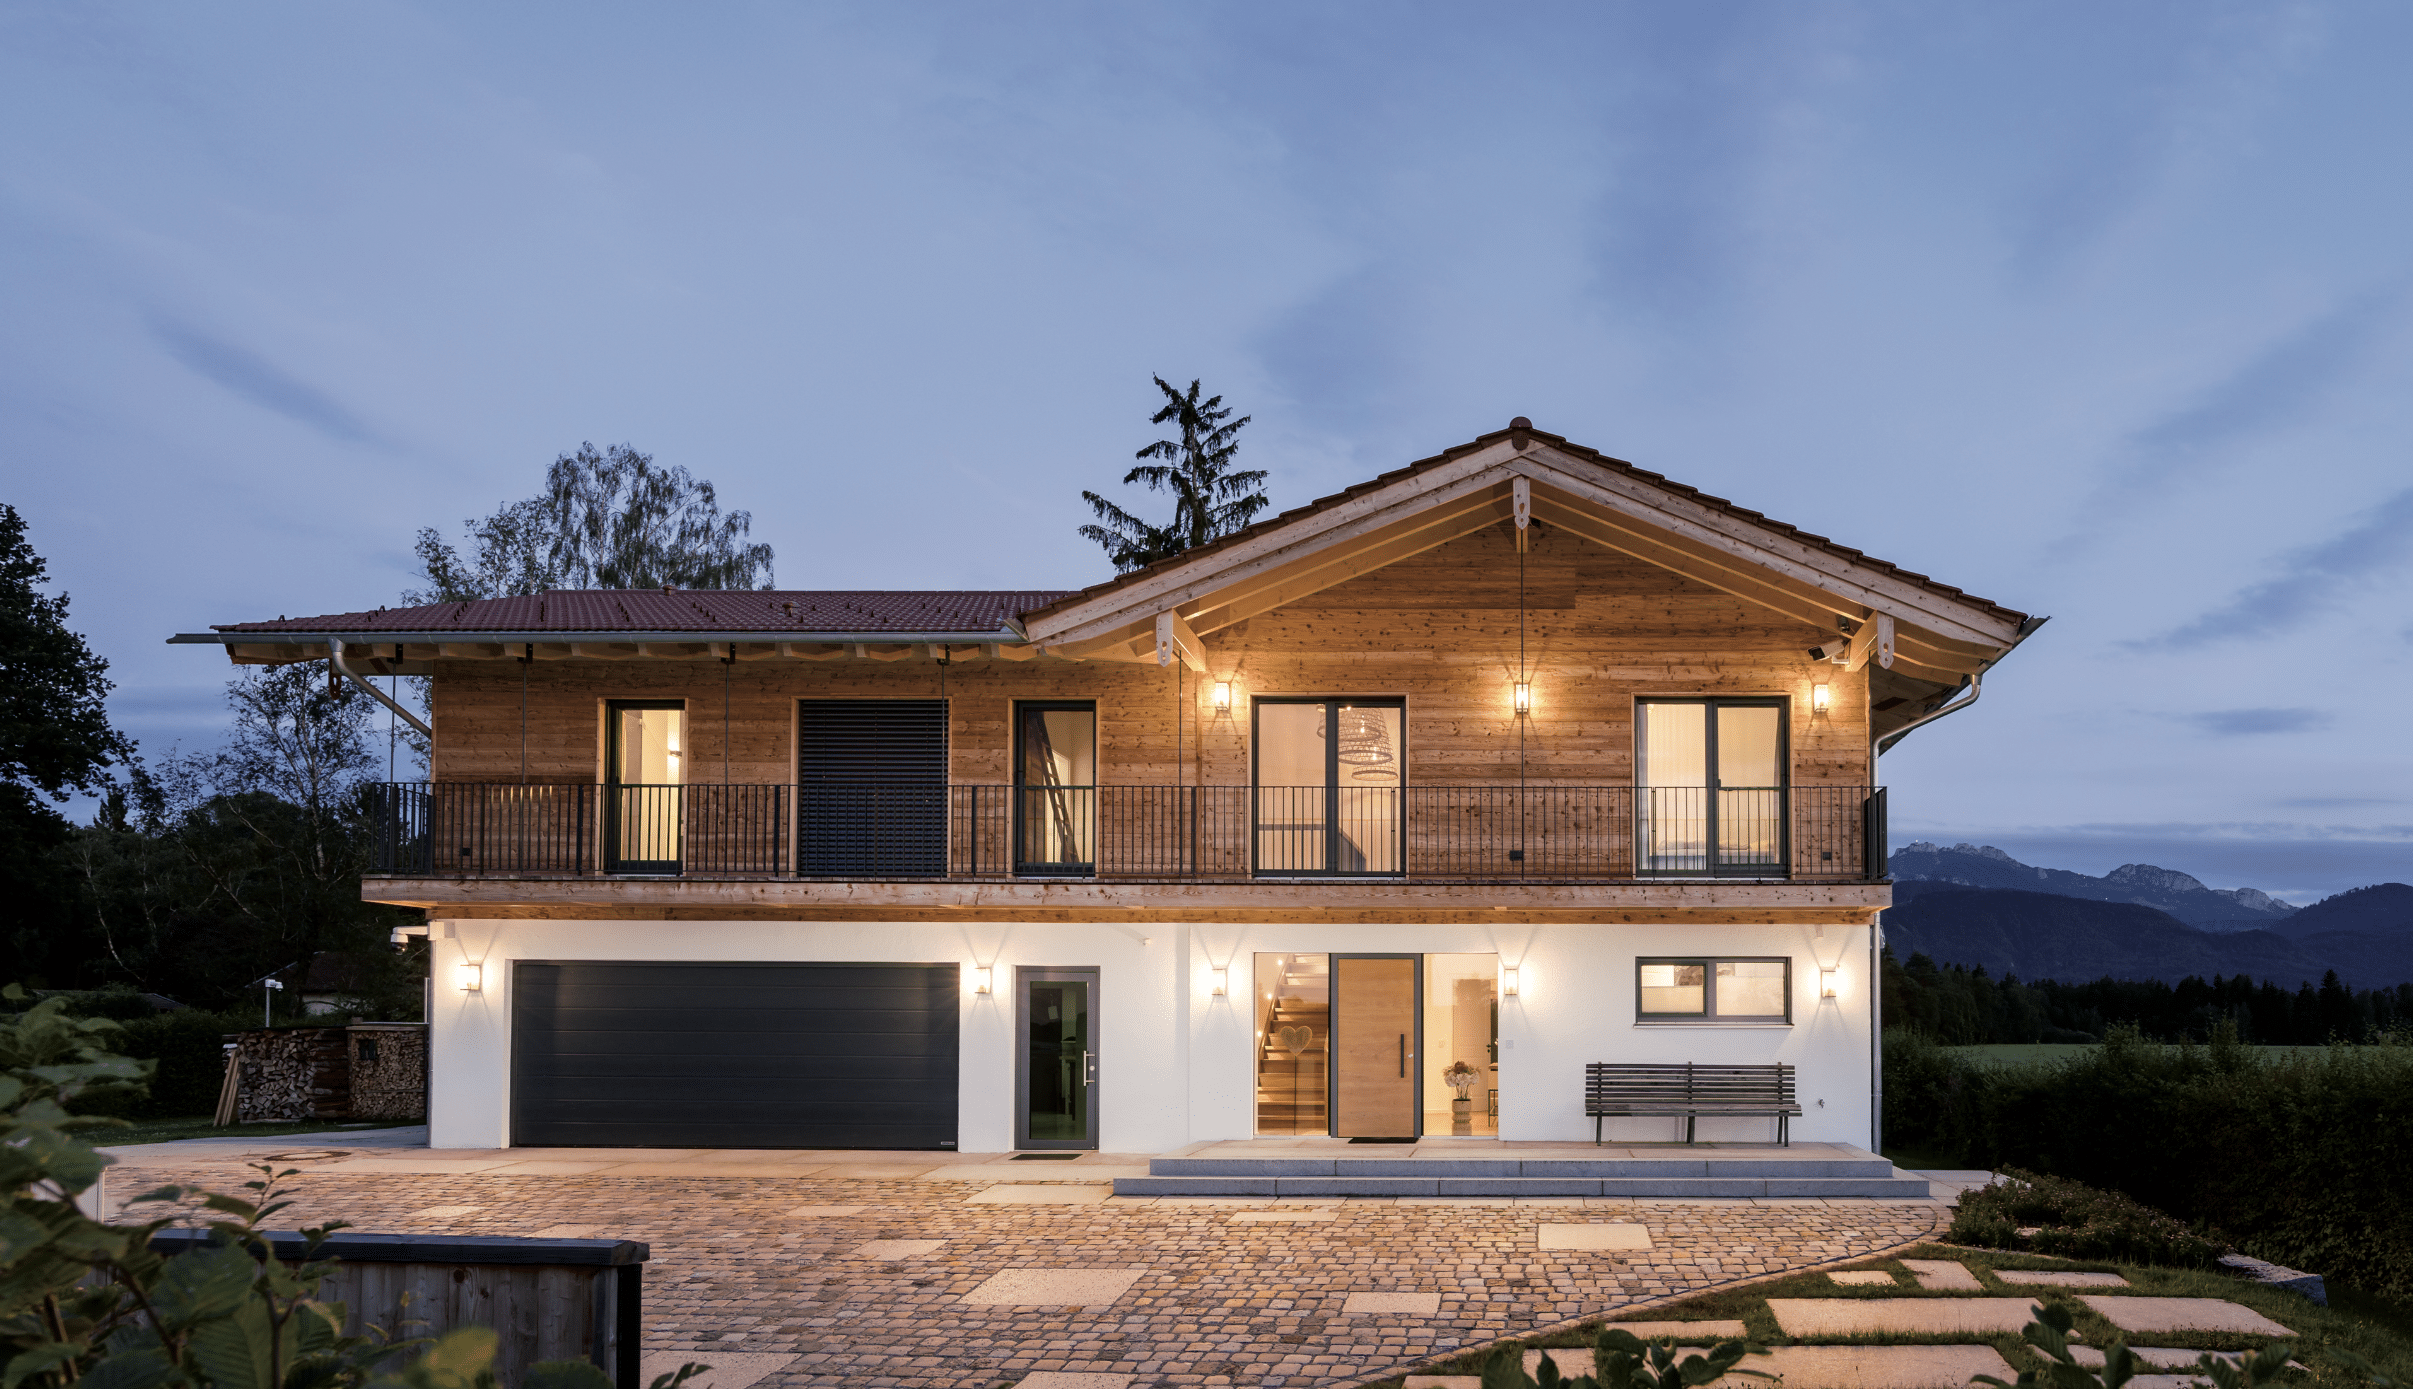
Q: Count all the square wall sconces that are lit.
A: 8